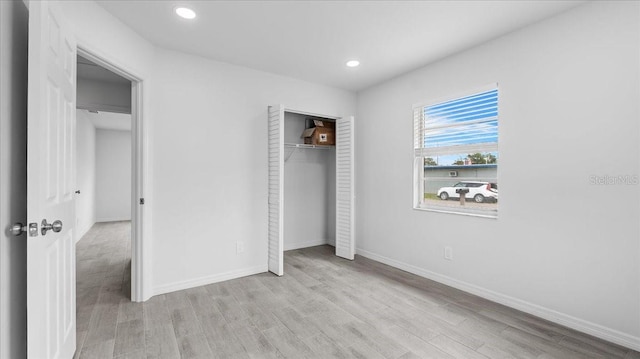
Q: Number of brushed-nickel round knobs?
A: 2